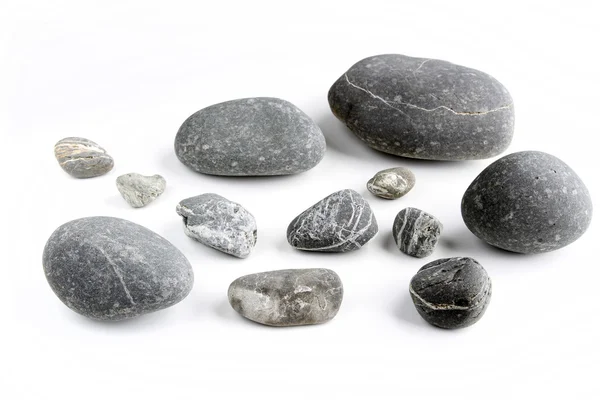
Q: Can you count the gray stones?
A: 12